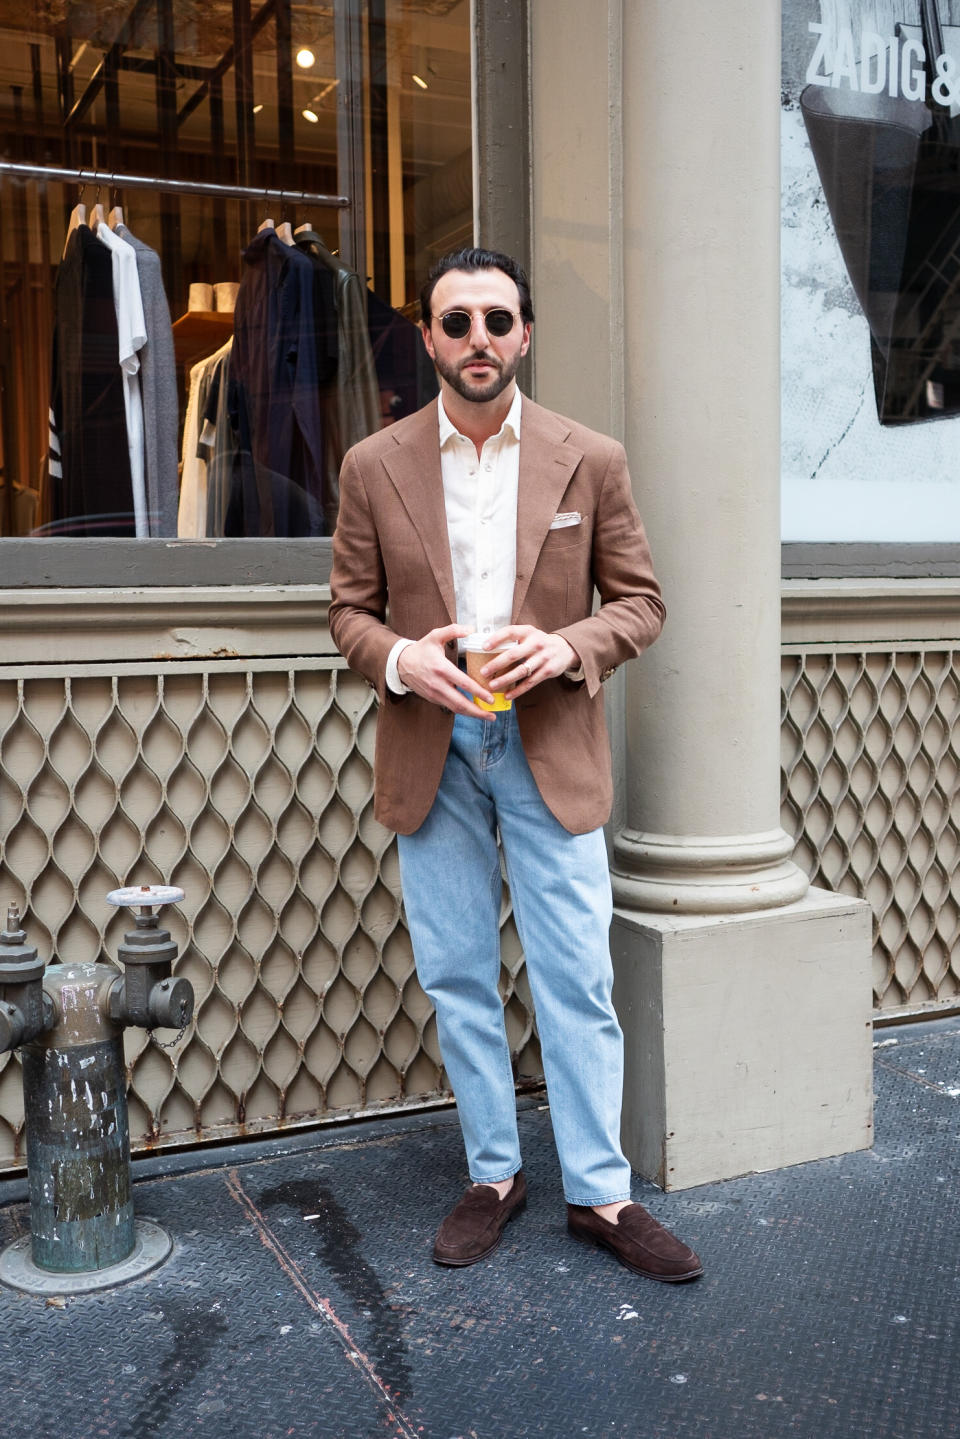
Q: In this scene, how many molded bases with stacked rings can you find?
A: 1